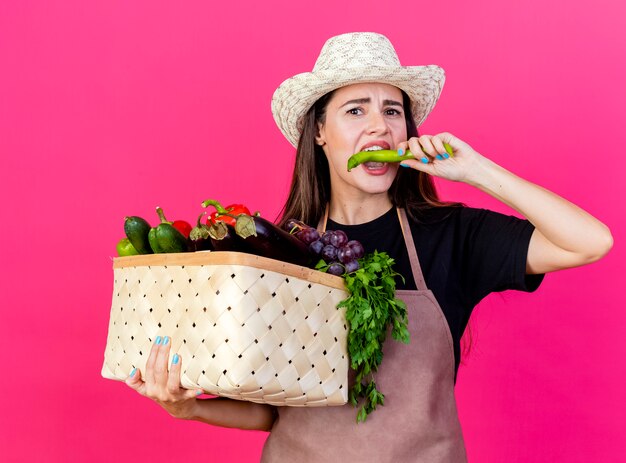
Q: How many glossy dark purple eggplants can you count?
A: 3